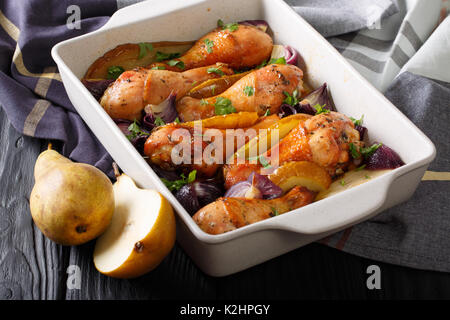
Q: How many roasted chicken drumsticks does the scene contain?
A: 6